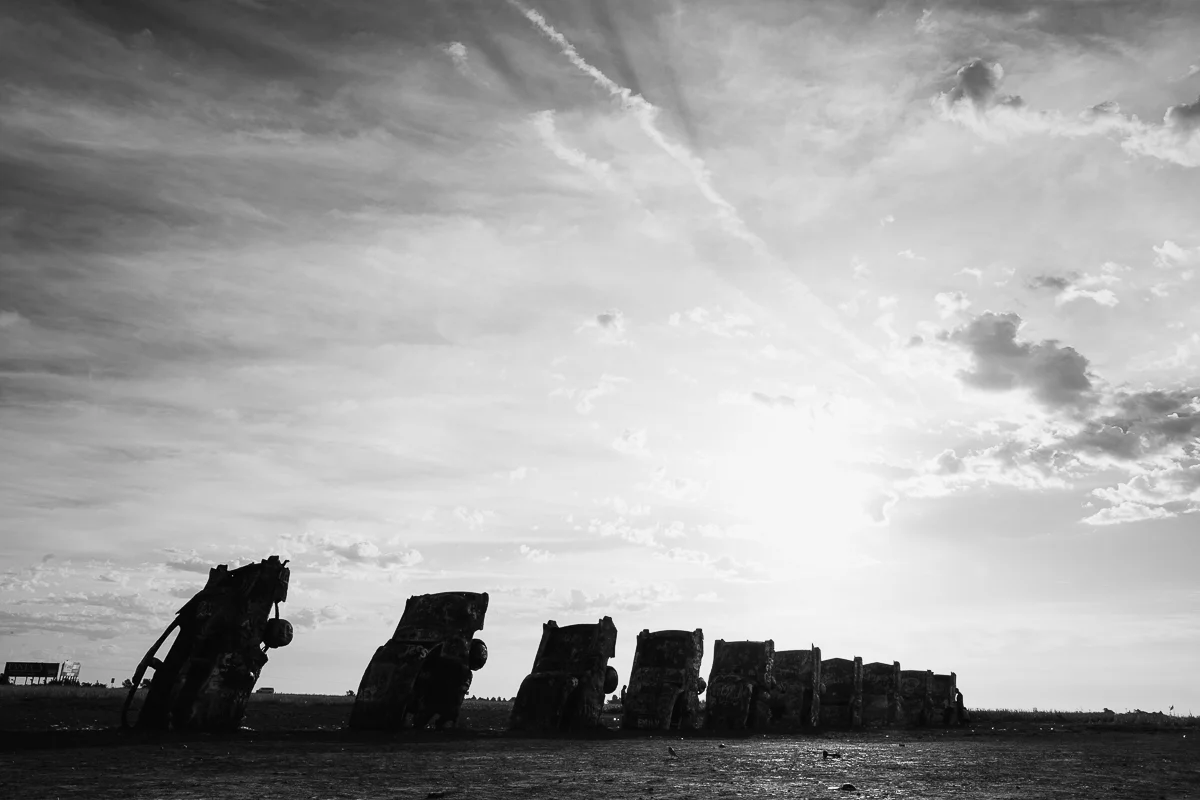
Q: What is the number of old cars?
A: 10